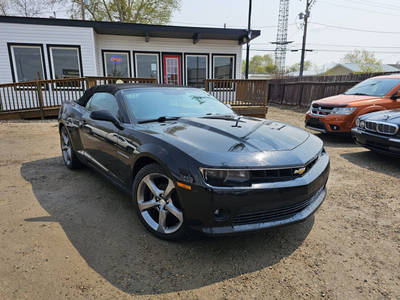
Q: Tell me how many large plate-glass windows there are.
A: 6